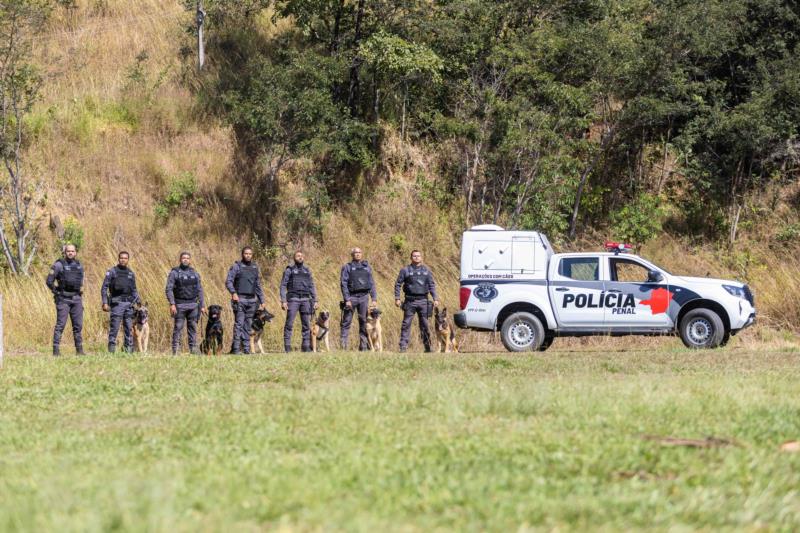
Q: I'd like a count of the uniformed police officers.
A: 7